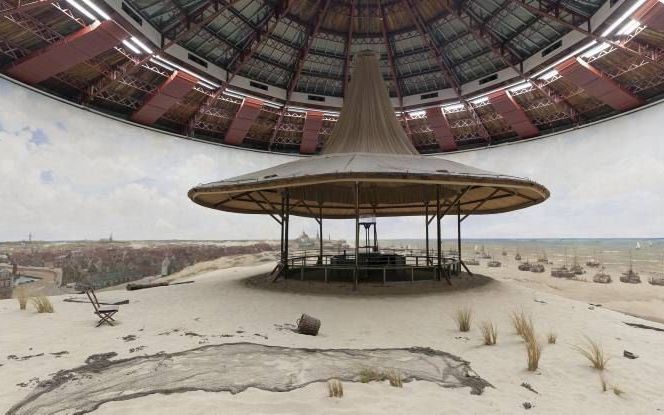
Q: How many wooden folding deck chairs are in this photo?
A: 1